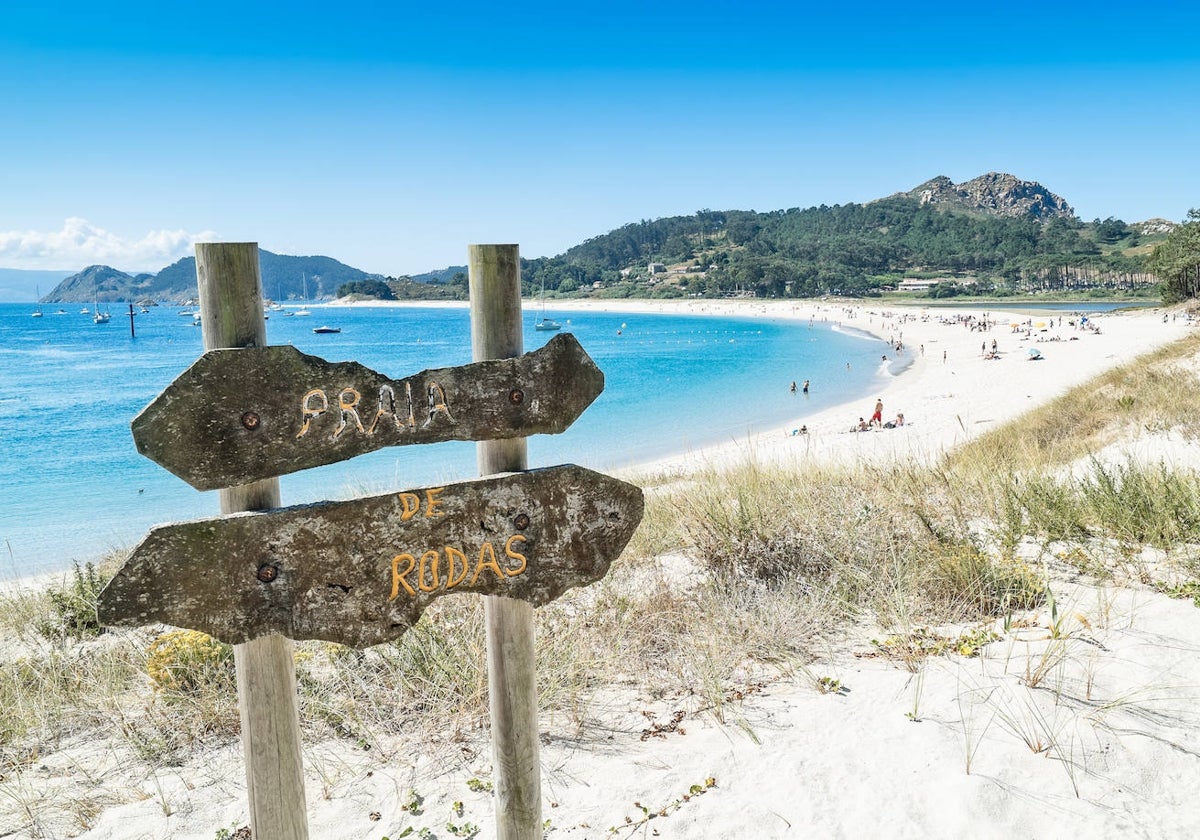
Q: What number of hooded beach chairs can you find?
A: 0